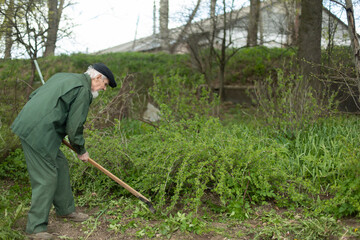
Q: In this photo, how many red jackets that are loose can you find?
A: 0